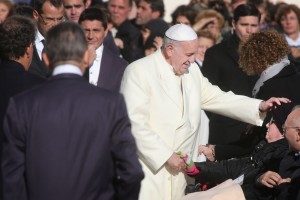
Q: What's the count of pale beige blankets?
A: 1